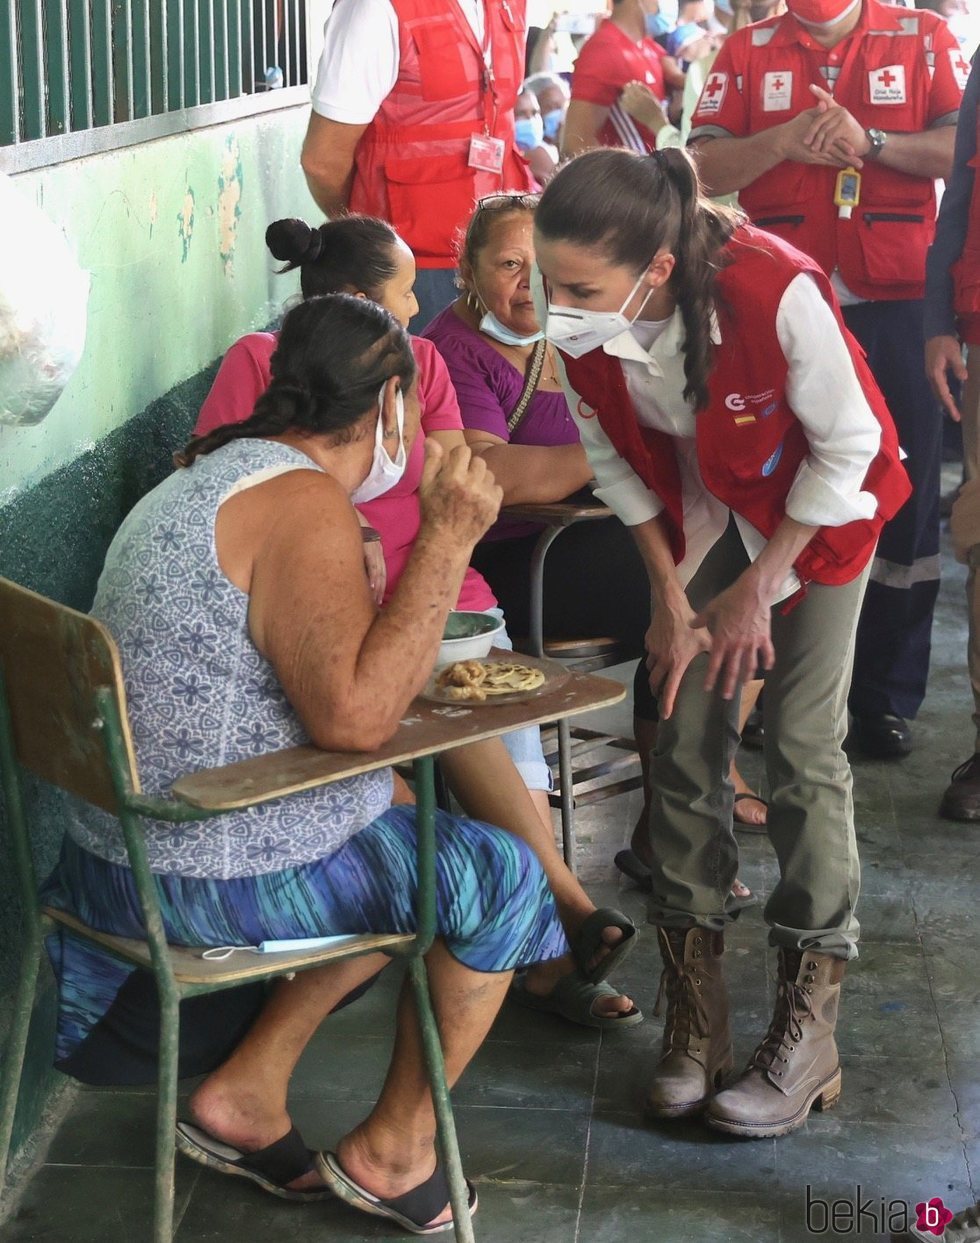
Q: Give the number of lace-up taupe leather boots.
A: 2